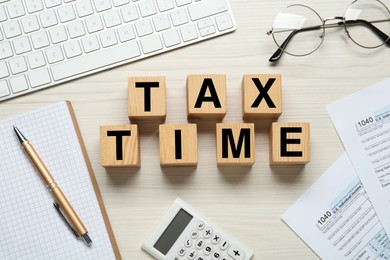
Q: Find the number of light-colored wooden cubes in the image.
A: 7